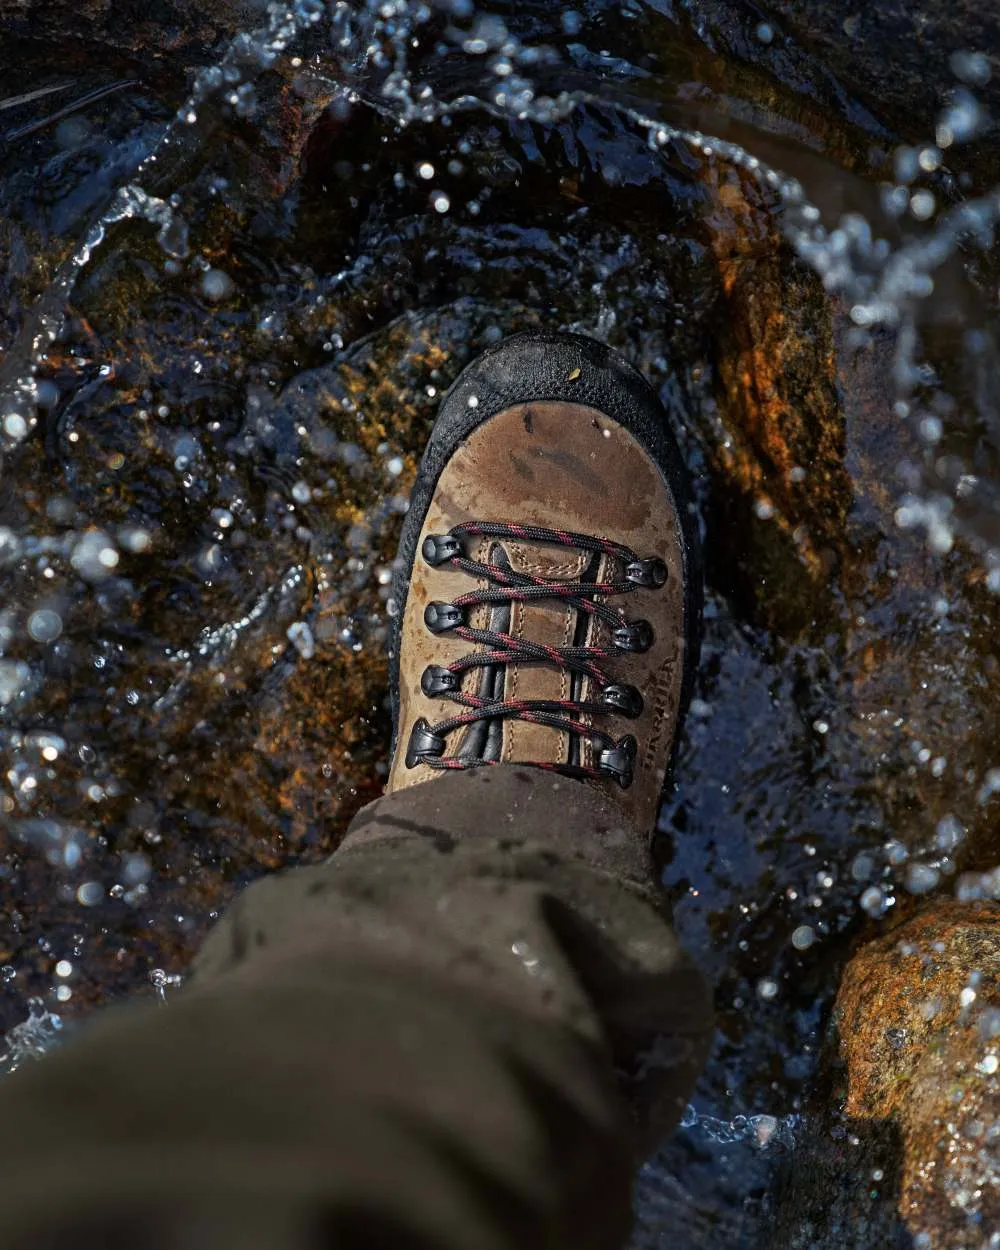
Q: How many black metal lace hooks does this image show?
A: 8